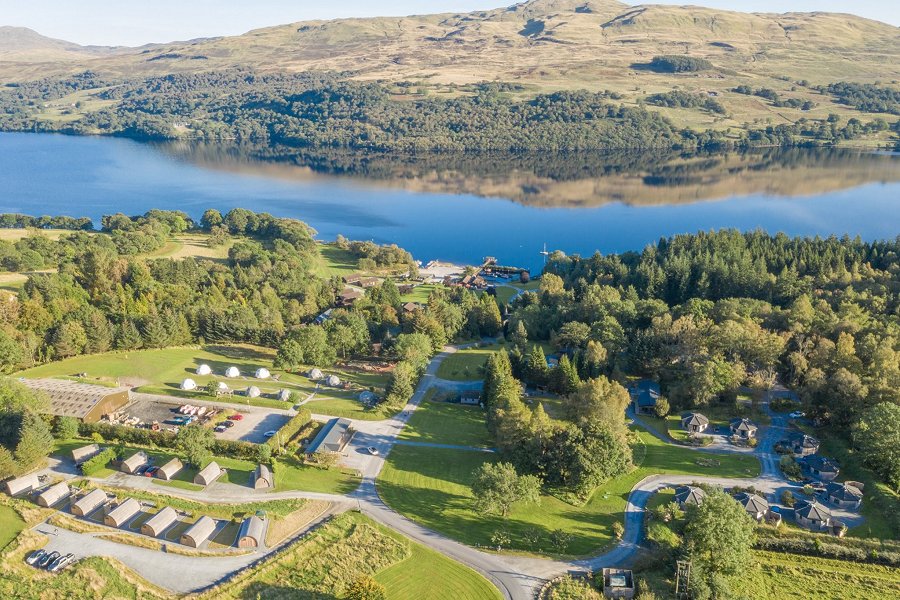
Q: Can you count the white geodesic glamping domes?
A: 10